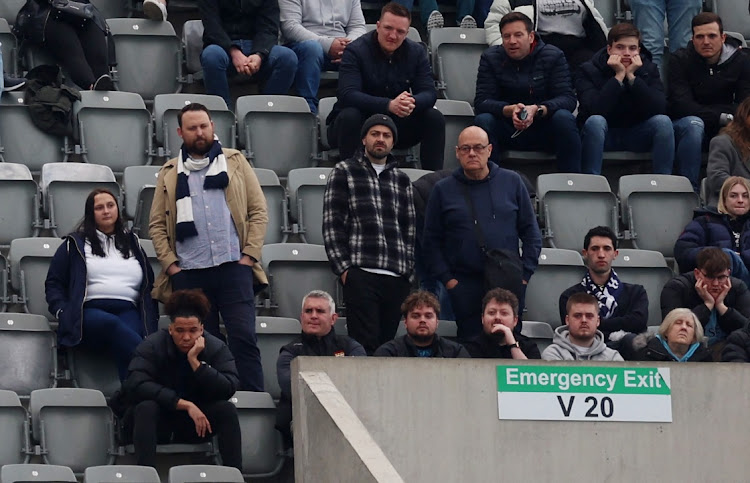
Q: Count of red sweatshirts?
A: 0